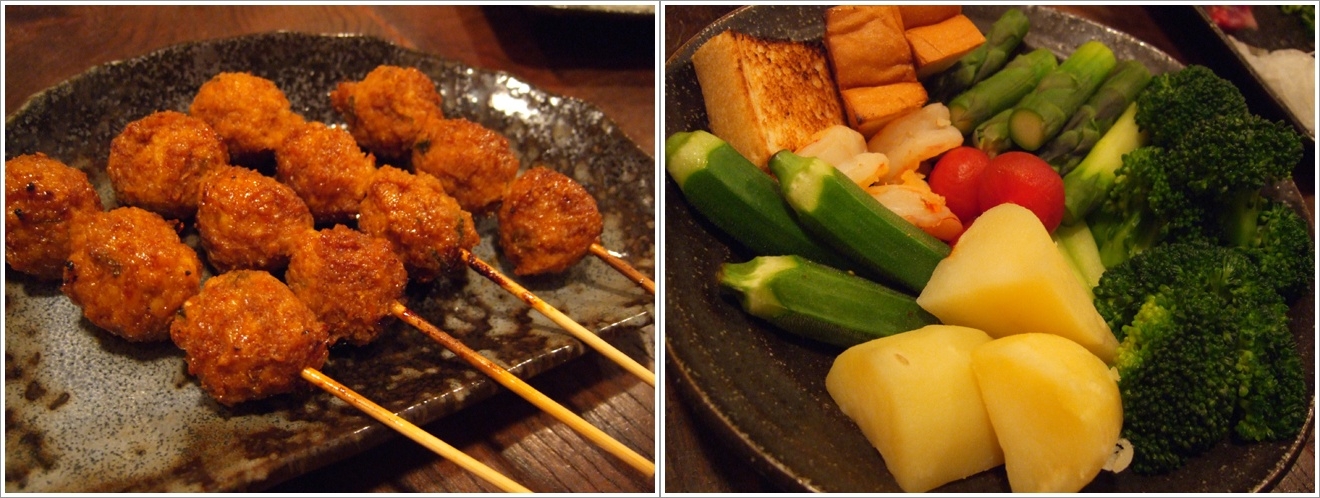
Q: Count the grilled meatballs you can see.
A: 12